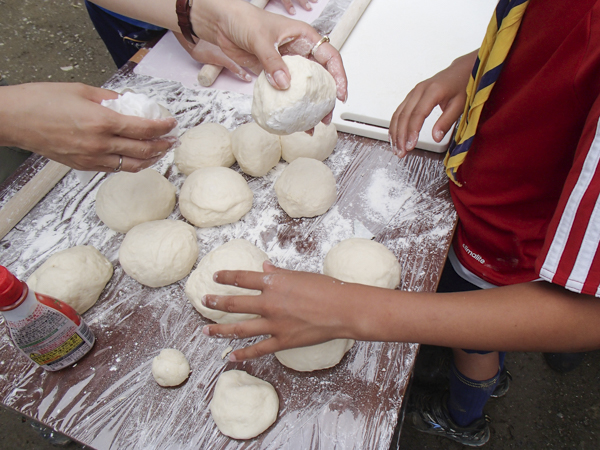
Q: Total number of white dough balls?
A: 14